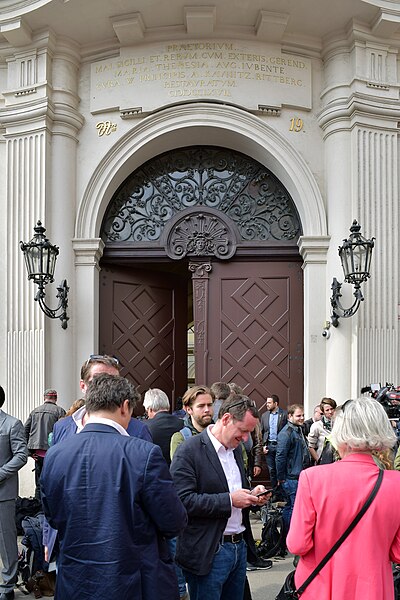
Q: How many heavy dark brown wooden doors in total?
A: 2